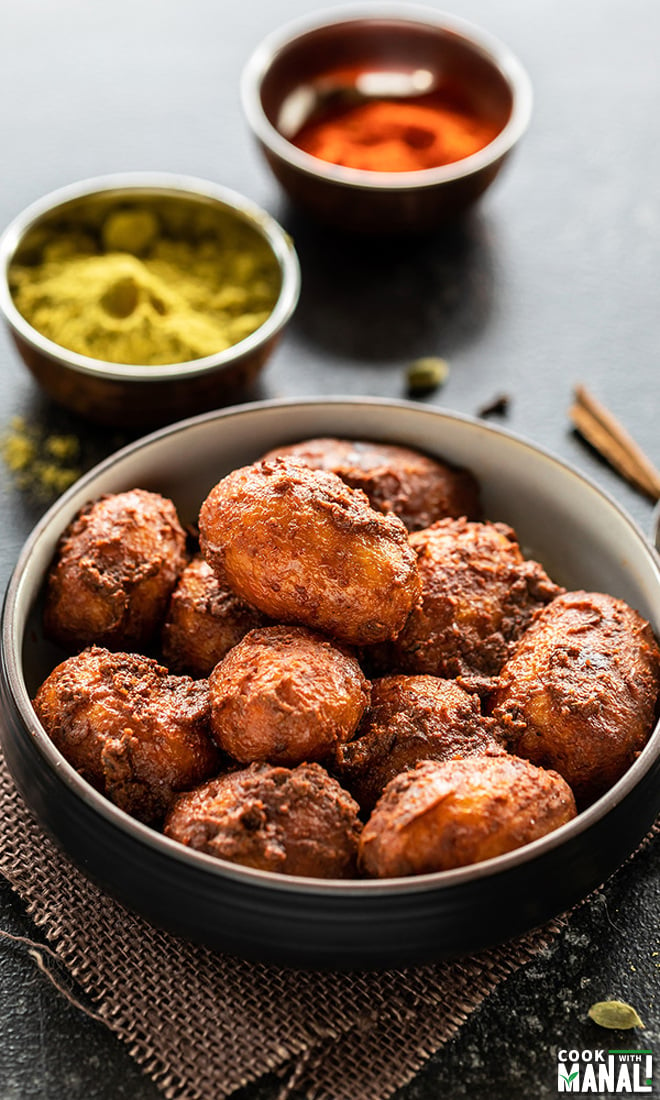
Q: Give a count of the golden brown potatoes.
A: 11